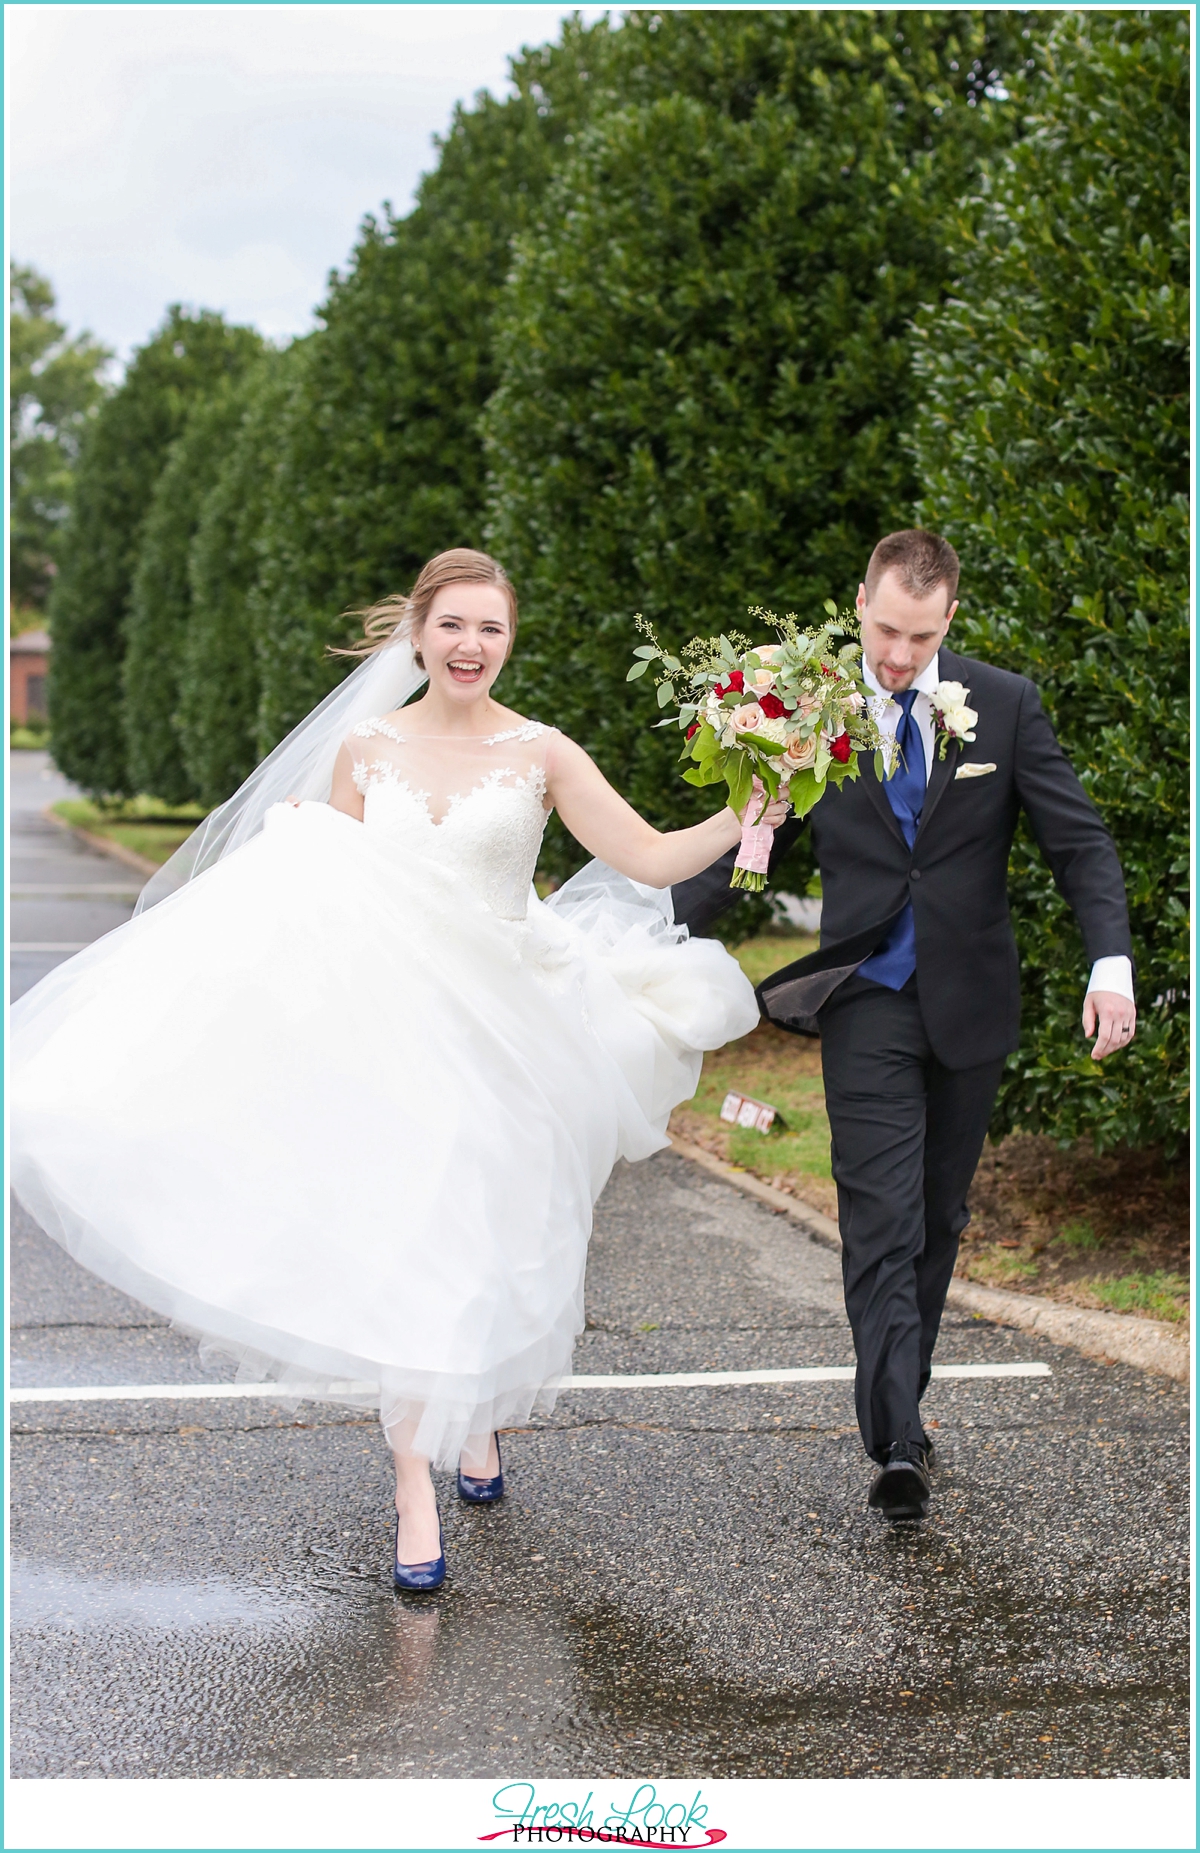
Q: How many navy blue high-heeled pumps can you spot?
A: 2